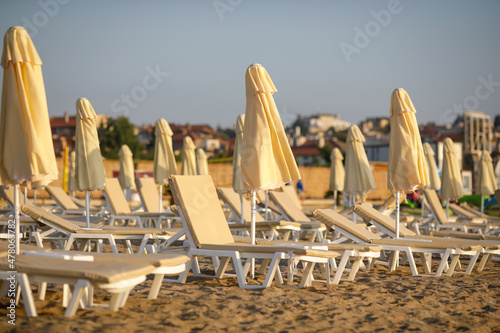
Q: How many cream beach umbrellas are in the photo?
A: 15